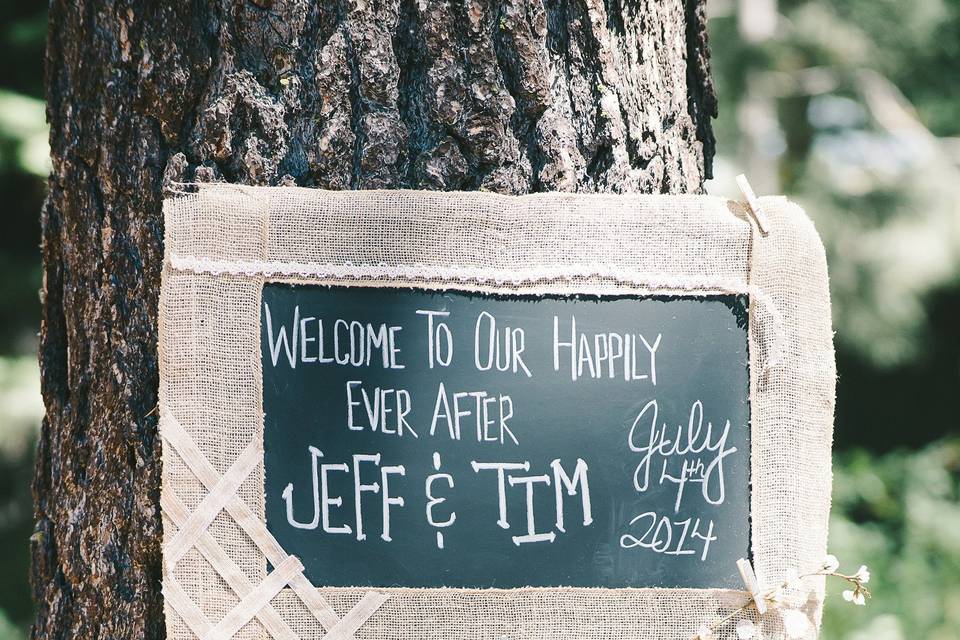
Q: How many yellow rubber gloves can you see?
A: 0